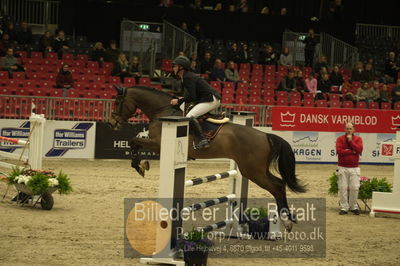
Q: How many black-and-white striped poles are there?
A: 3